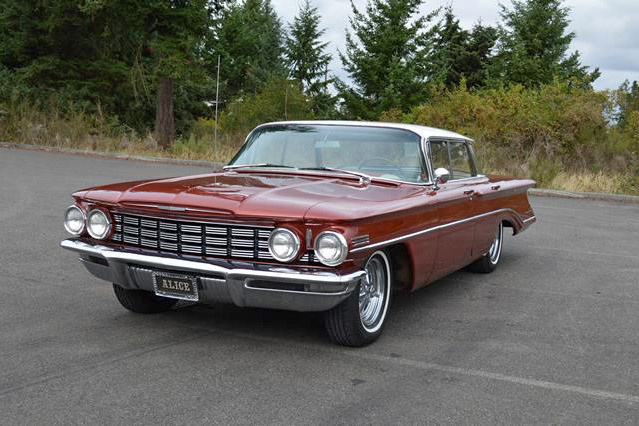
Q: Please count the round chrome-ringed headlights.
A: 4